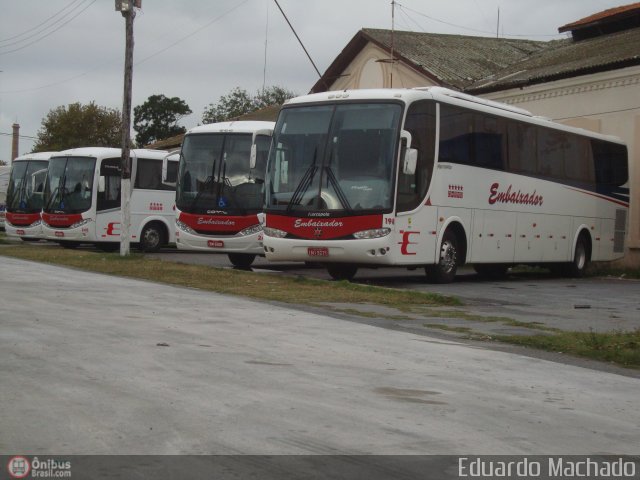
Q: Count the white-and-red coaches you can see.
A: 4